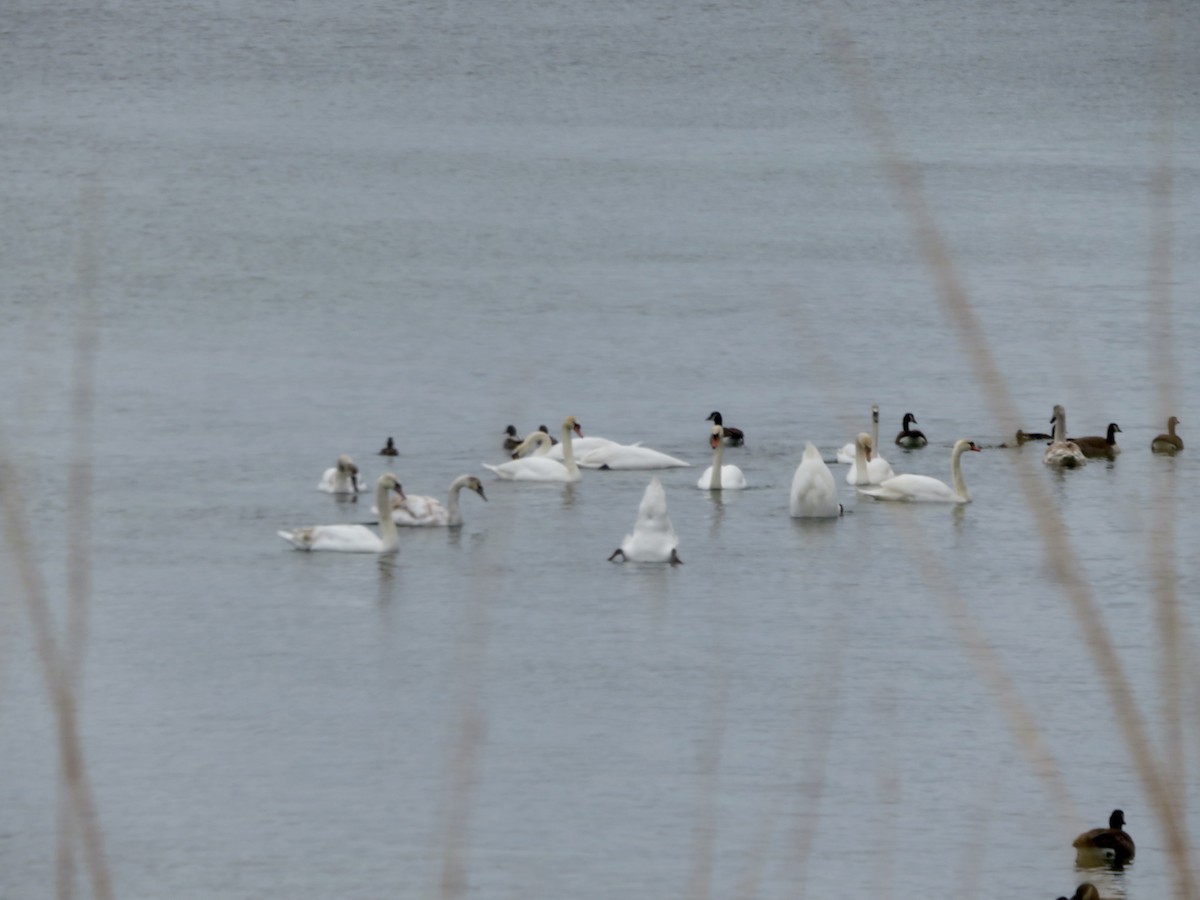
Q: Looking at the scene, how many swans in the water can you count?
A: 13